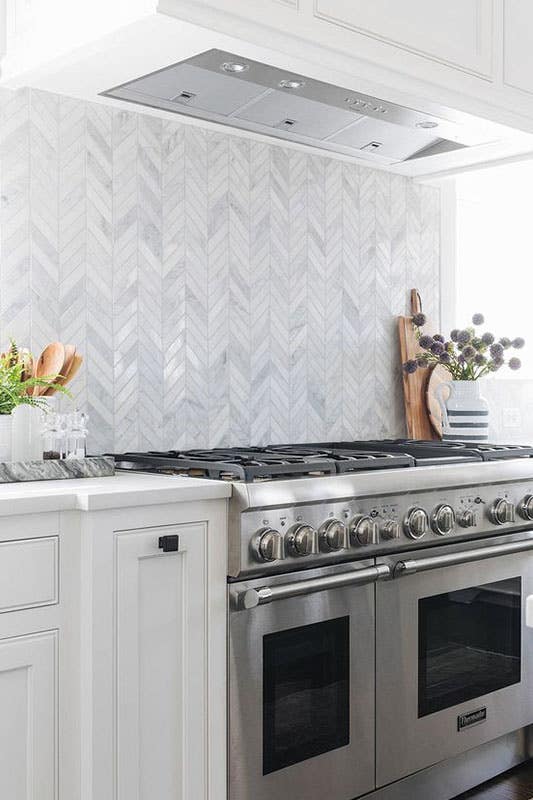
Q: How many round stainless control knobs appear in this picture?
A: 10